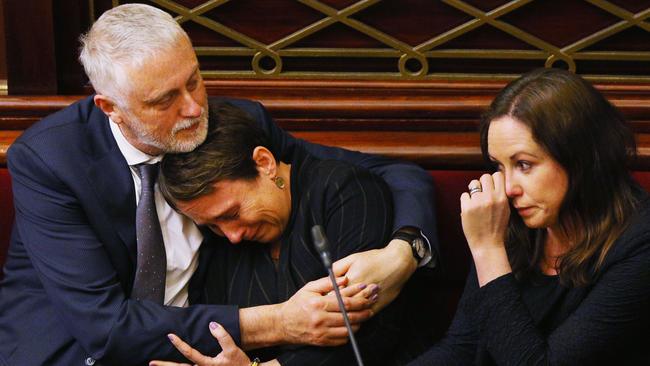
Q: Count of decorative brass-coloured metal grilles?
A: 1